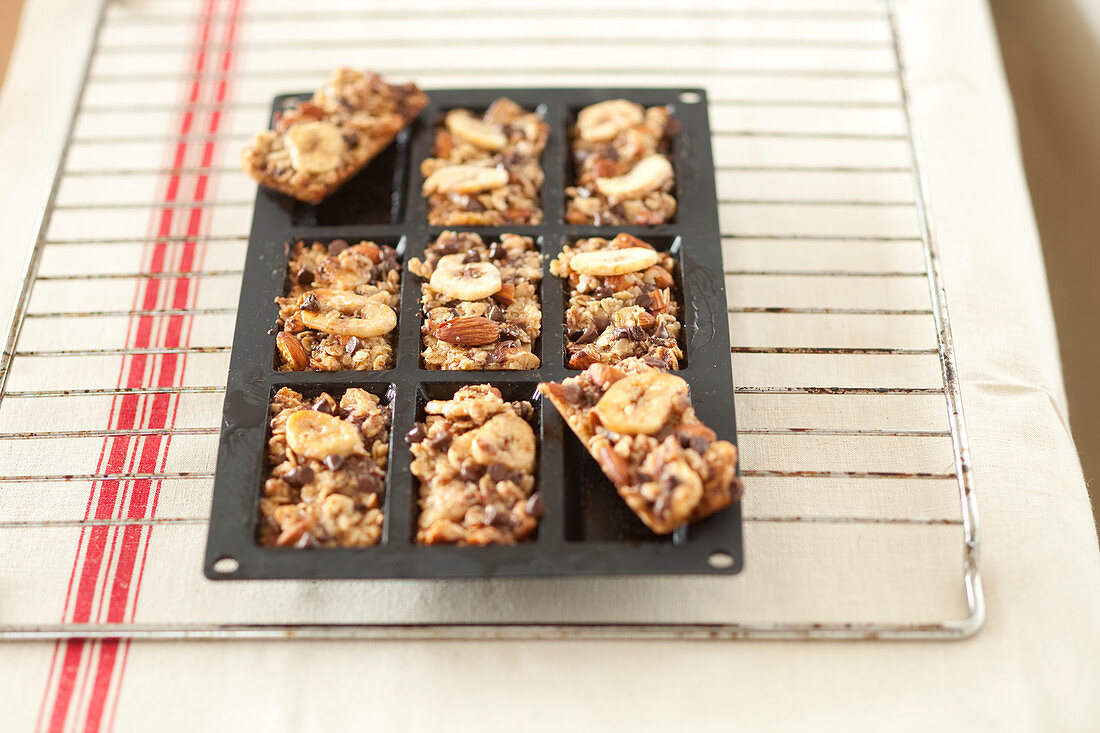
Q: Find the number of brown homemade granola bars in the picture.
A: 9